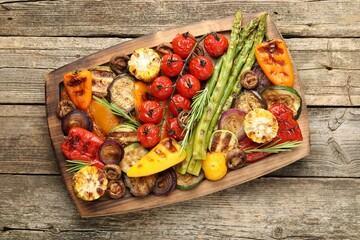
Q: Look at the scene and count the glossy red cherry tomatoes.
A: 10